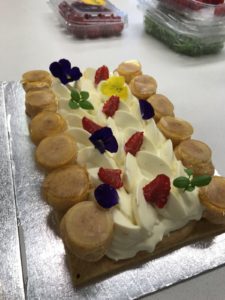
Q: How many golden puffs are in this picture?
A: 12